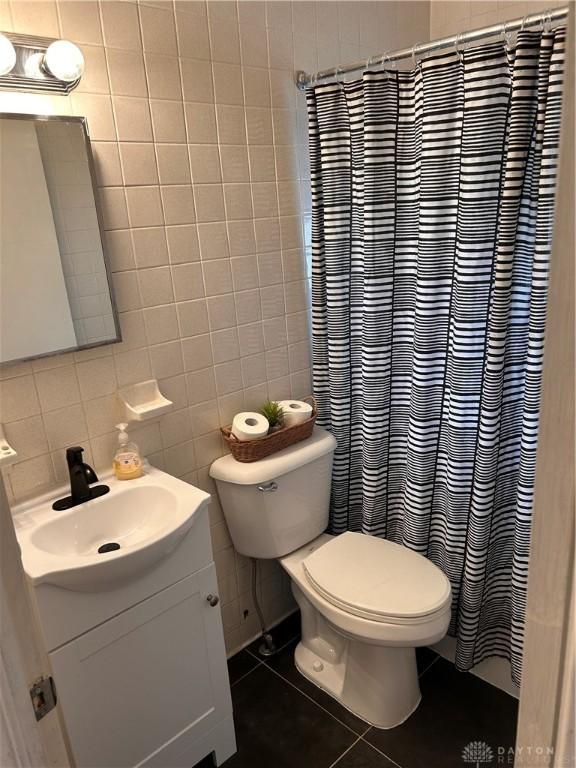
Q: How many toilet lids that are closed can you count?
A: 1